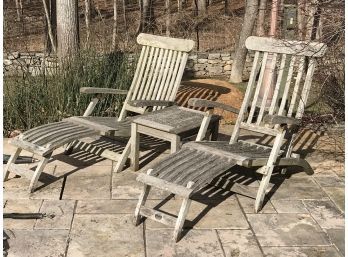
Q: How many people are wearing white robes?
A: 0